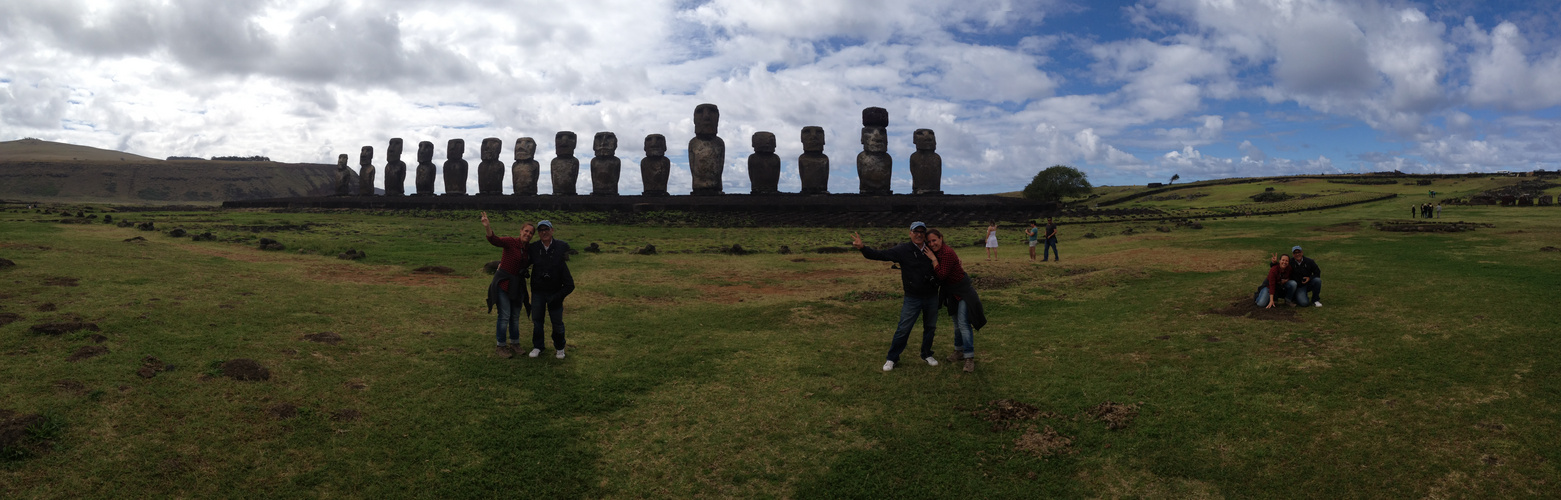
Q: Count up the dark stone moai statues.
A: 15